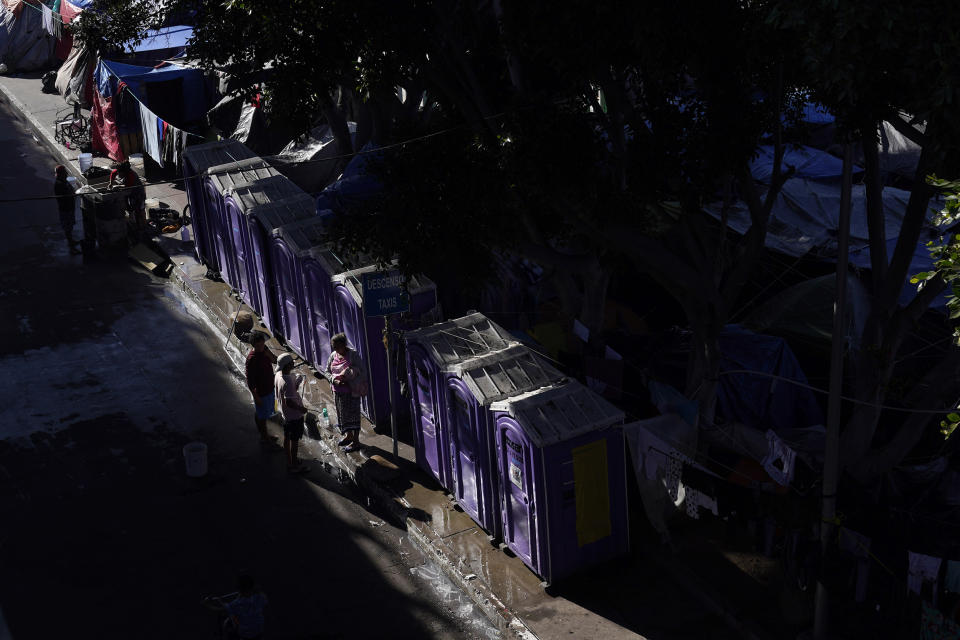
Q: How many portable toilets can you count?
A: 10